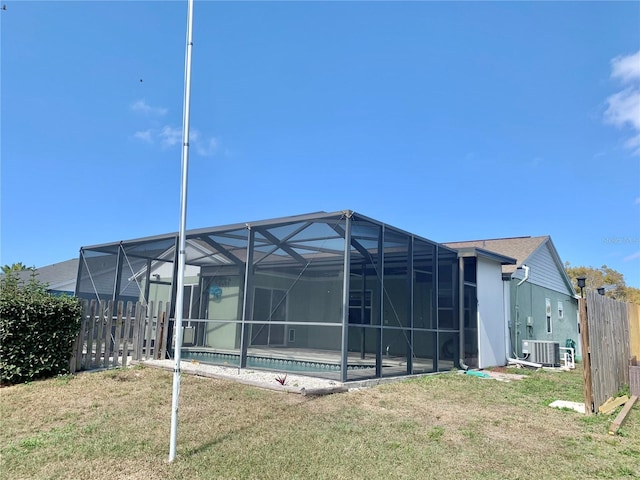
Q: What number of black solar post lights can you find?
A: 2